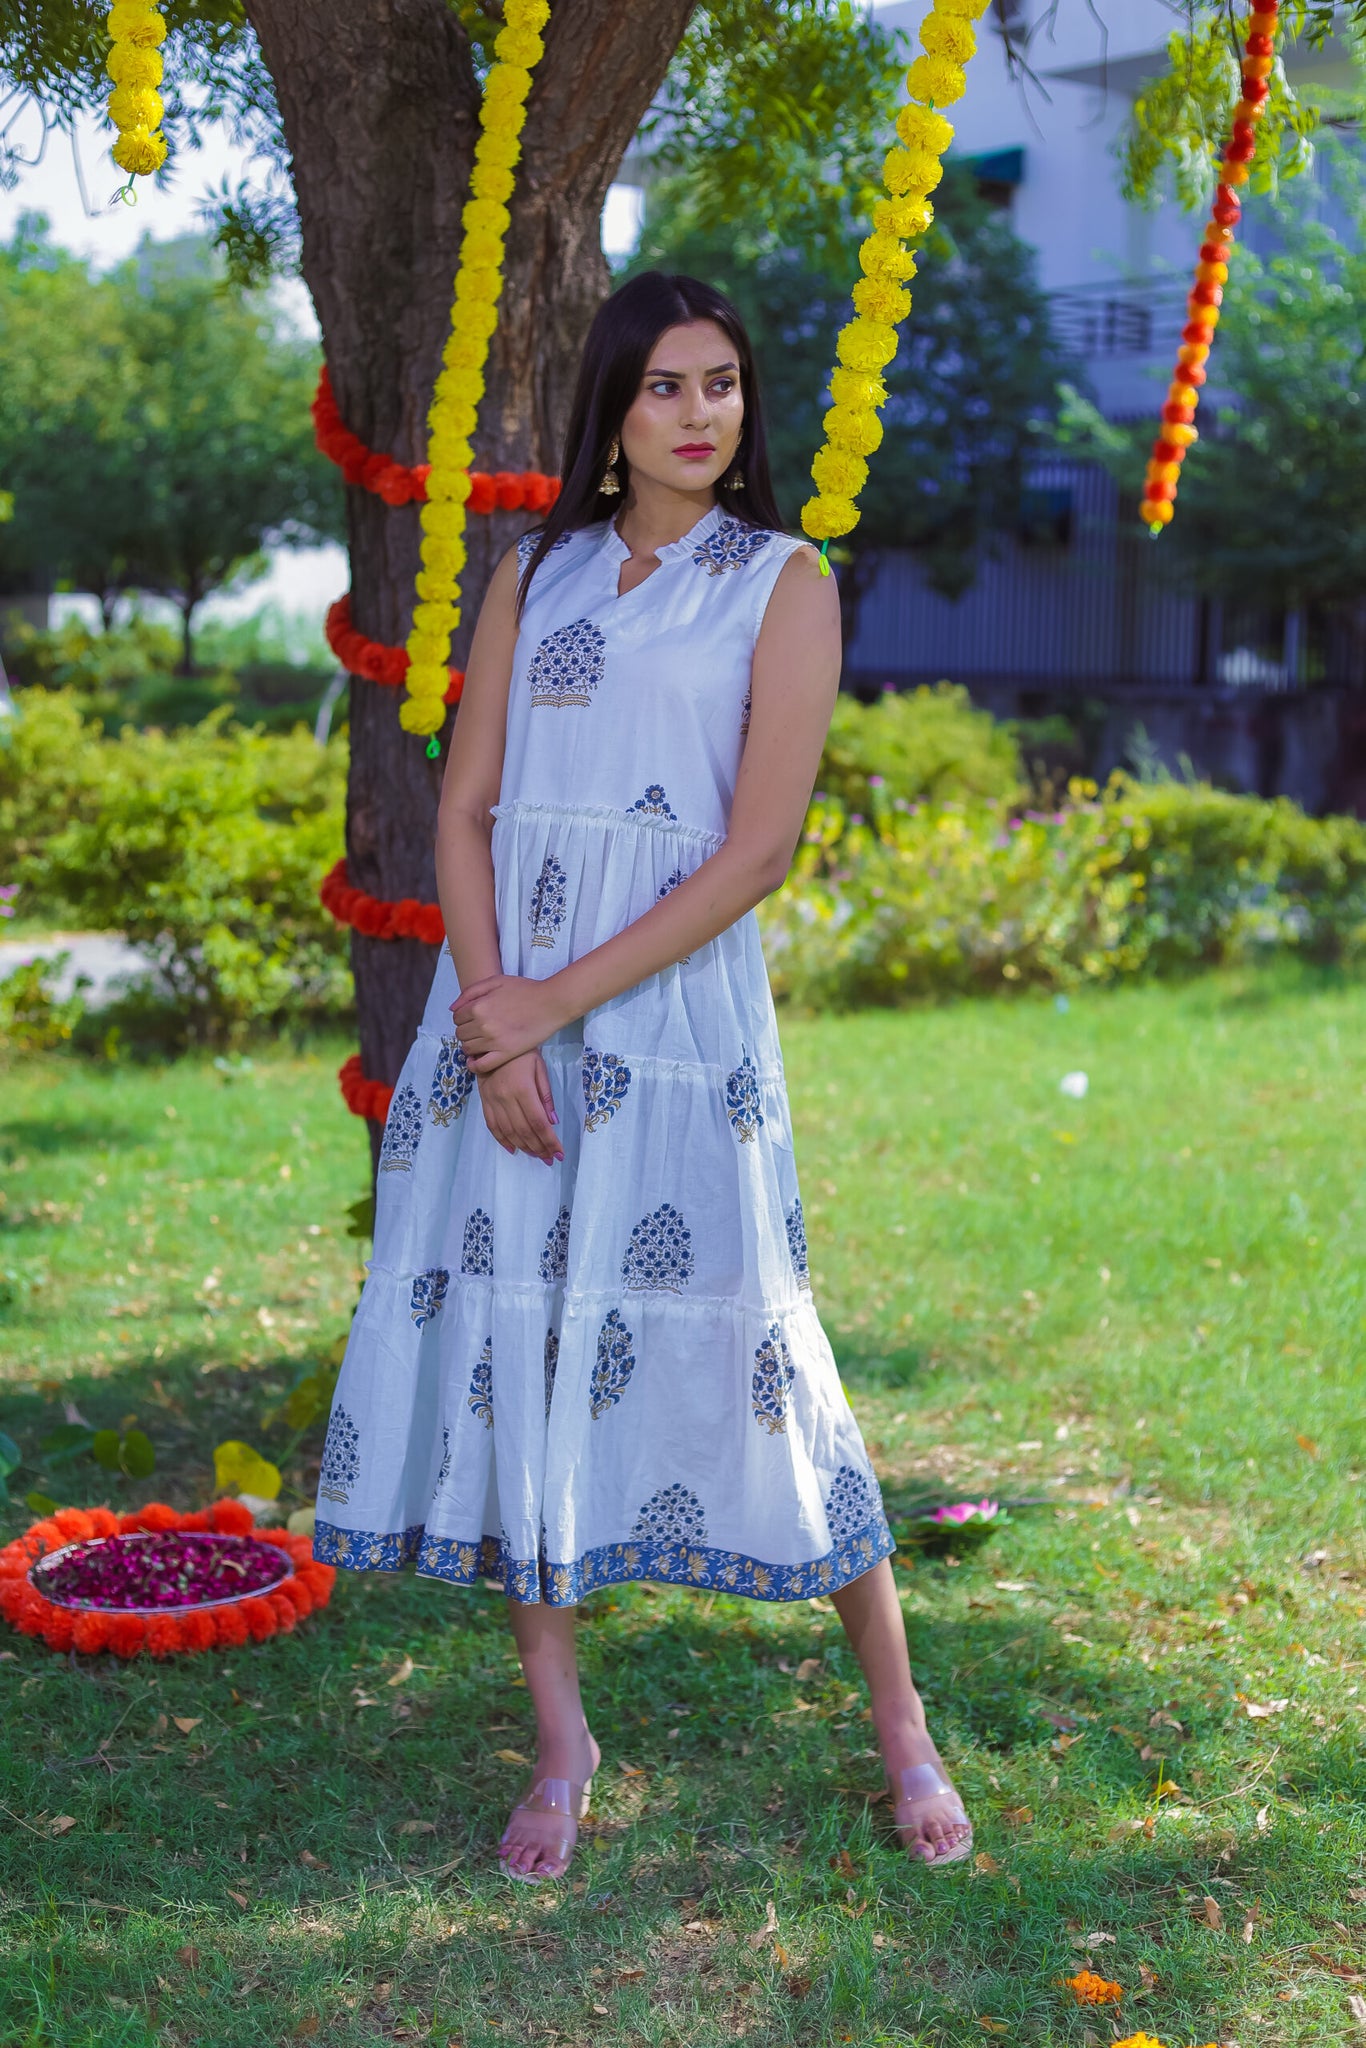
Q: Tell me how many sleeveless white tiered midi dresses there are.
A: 1